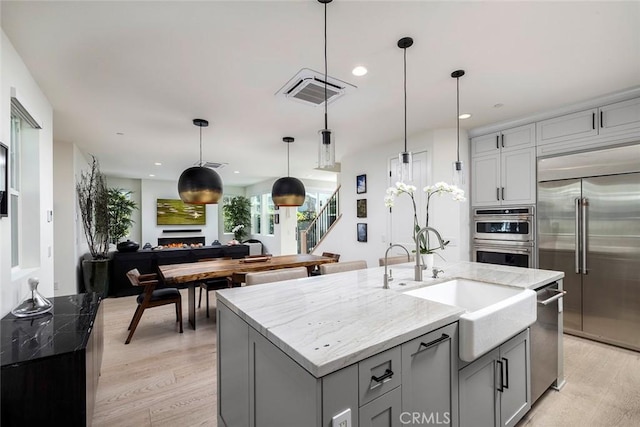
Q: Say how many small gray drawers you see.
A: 2